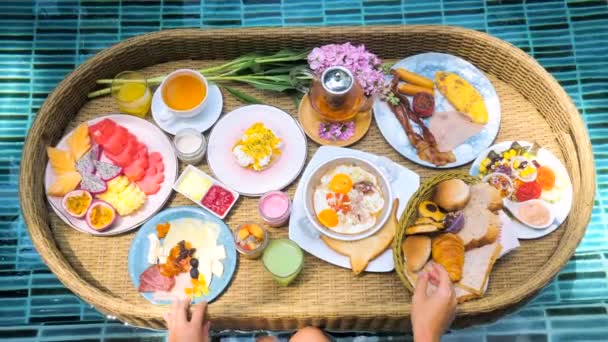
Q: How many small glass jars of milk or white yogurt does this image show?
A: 1